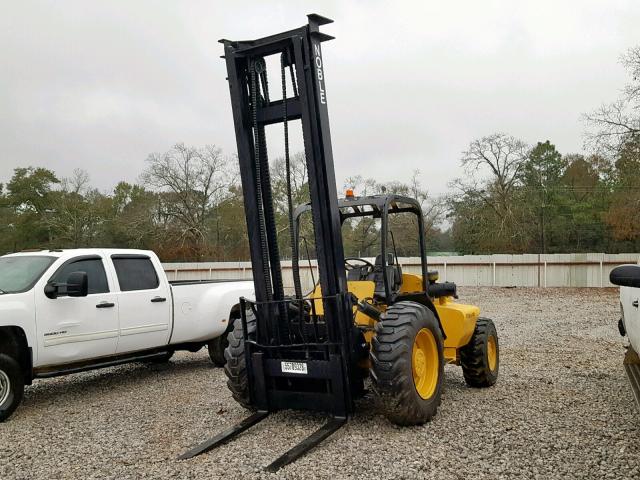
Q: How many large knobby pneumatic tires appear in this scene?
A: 3